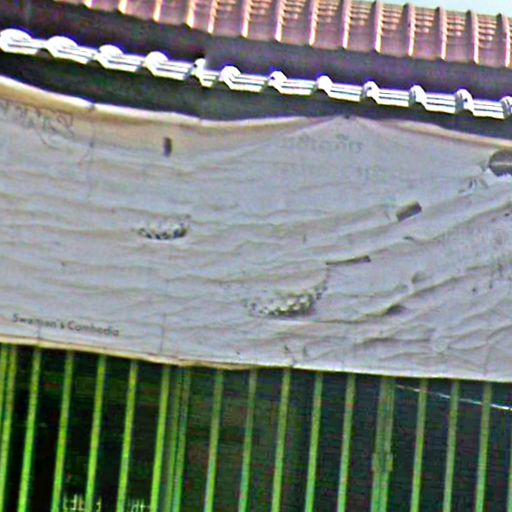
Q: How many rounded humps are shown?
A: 12